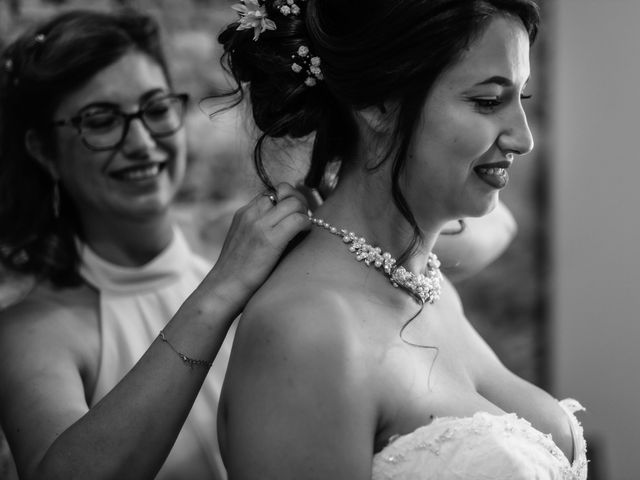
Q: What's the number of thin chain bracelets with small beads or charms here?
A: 1